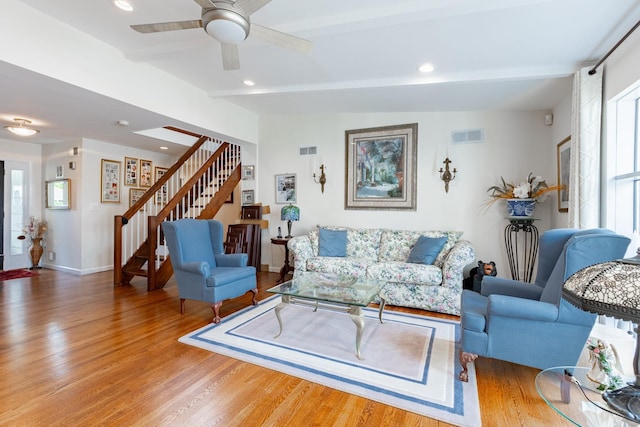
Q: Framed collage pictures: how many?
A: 5